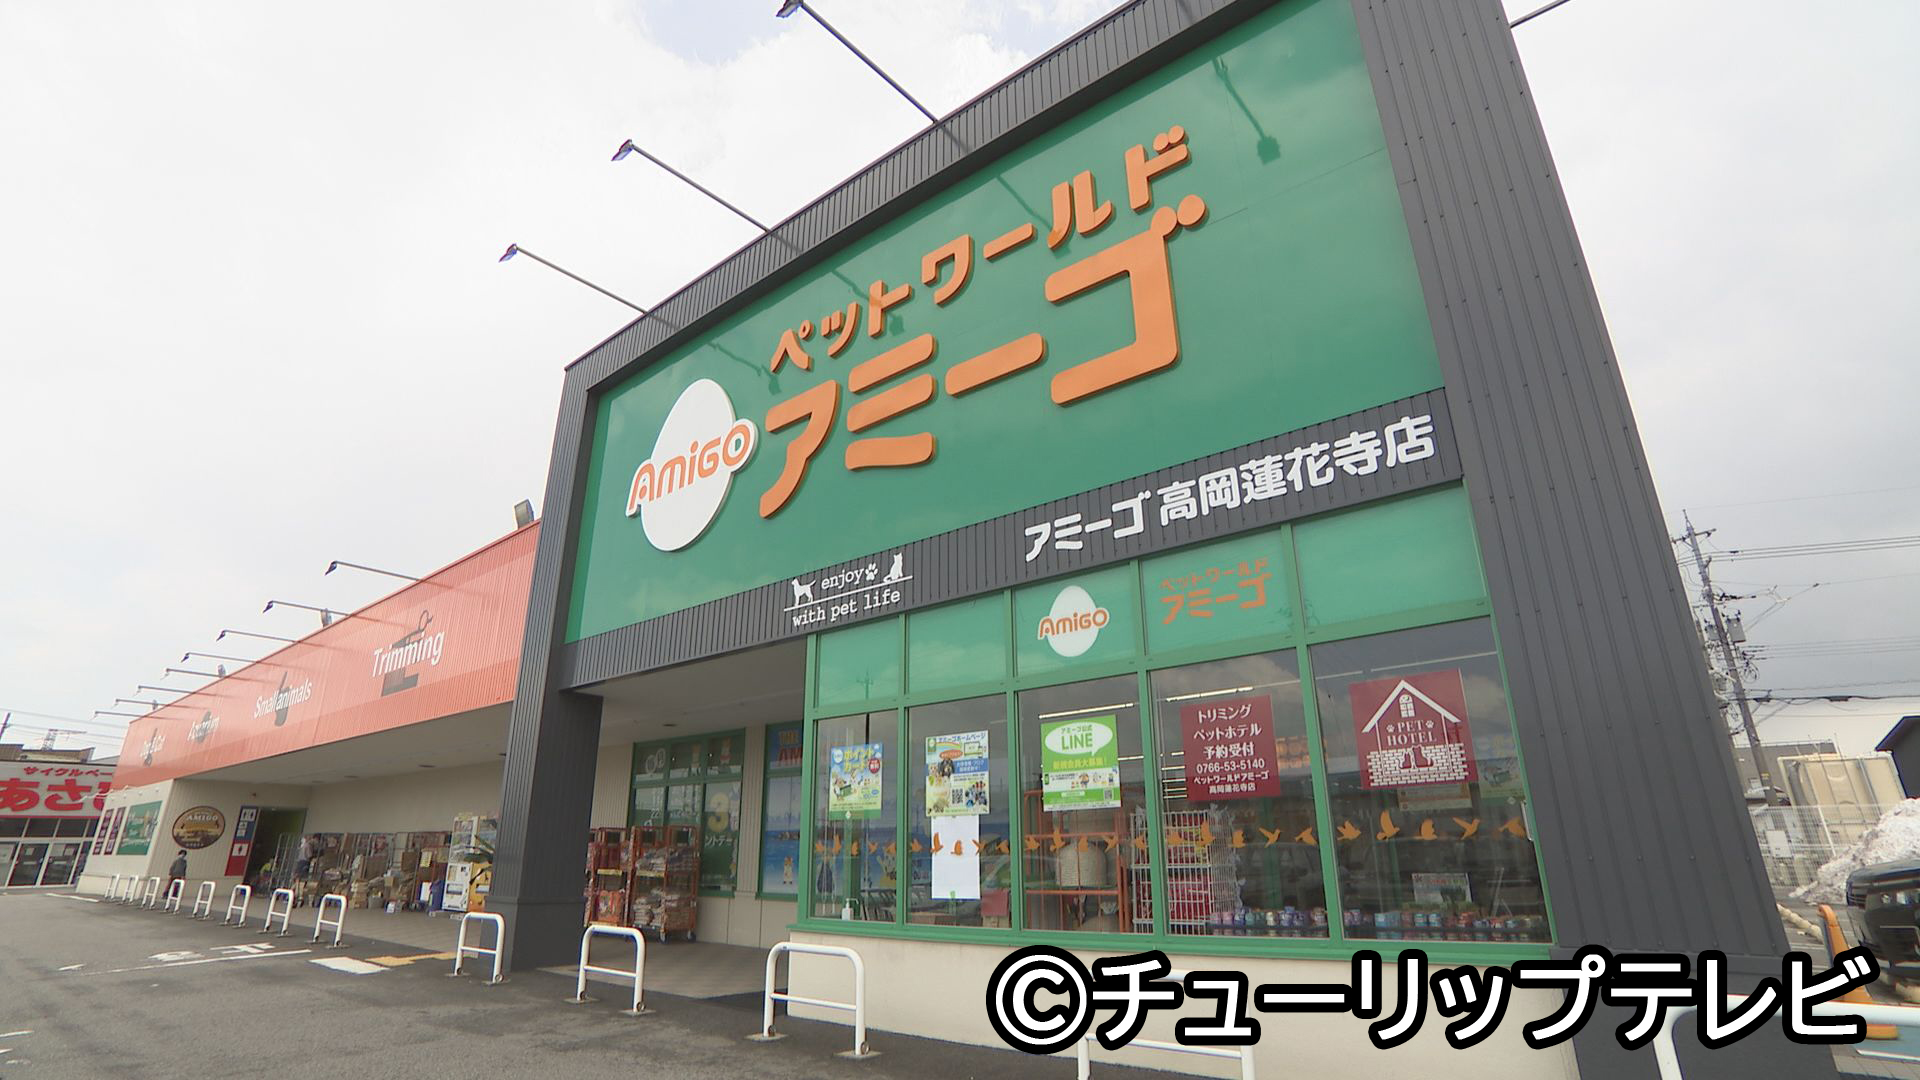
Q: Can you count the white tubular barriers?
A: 13